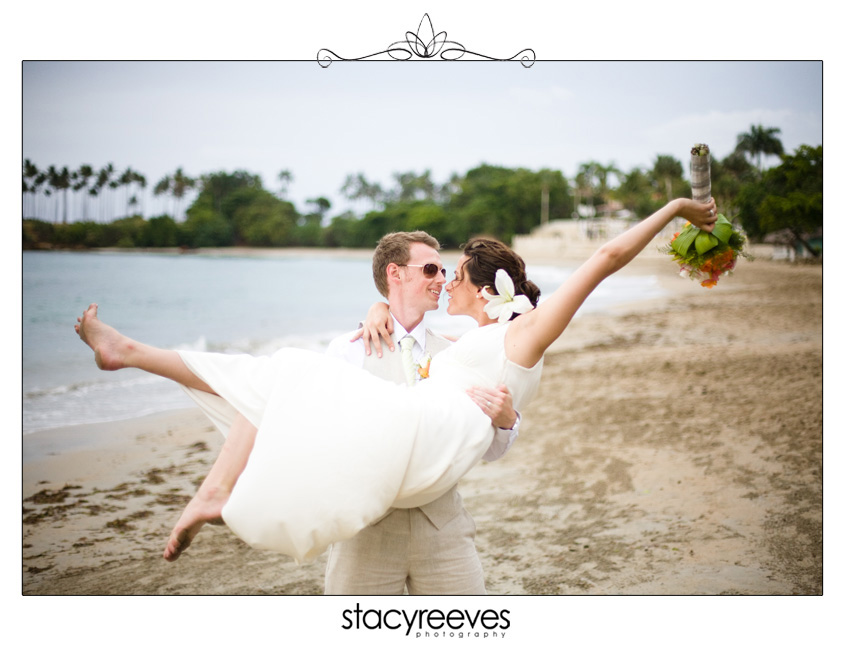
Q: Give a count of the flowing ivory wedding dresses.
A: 1